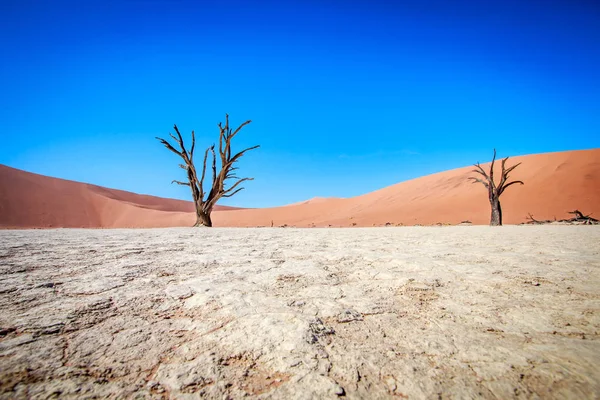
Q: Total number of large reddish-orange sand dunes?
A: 2